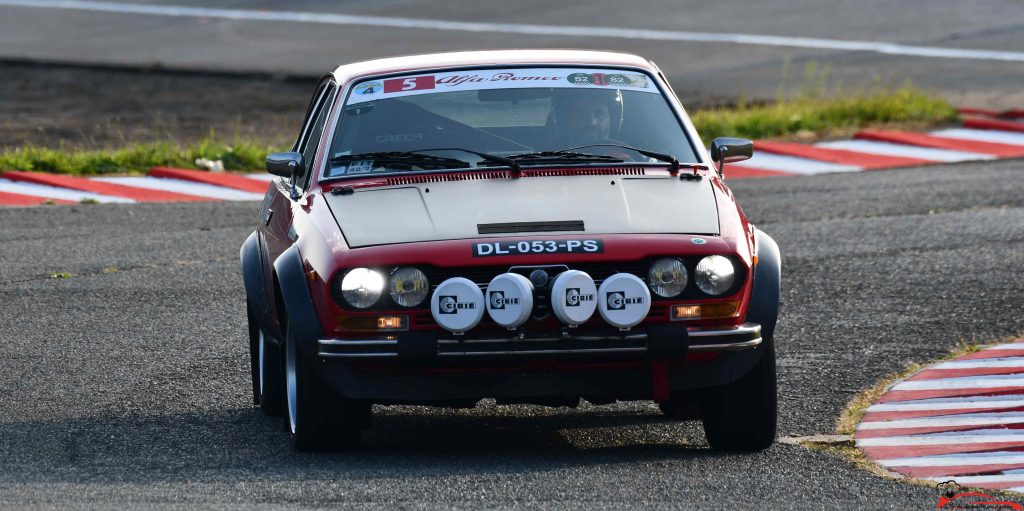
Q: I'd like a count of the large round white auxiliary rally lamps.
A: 4